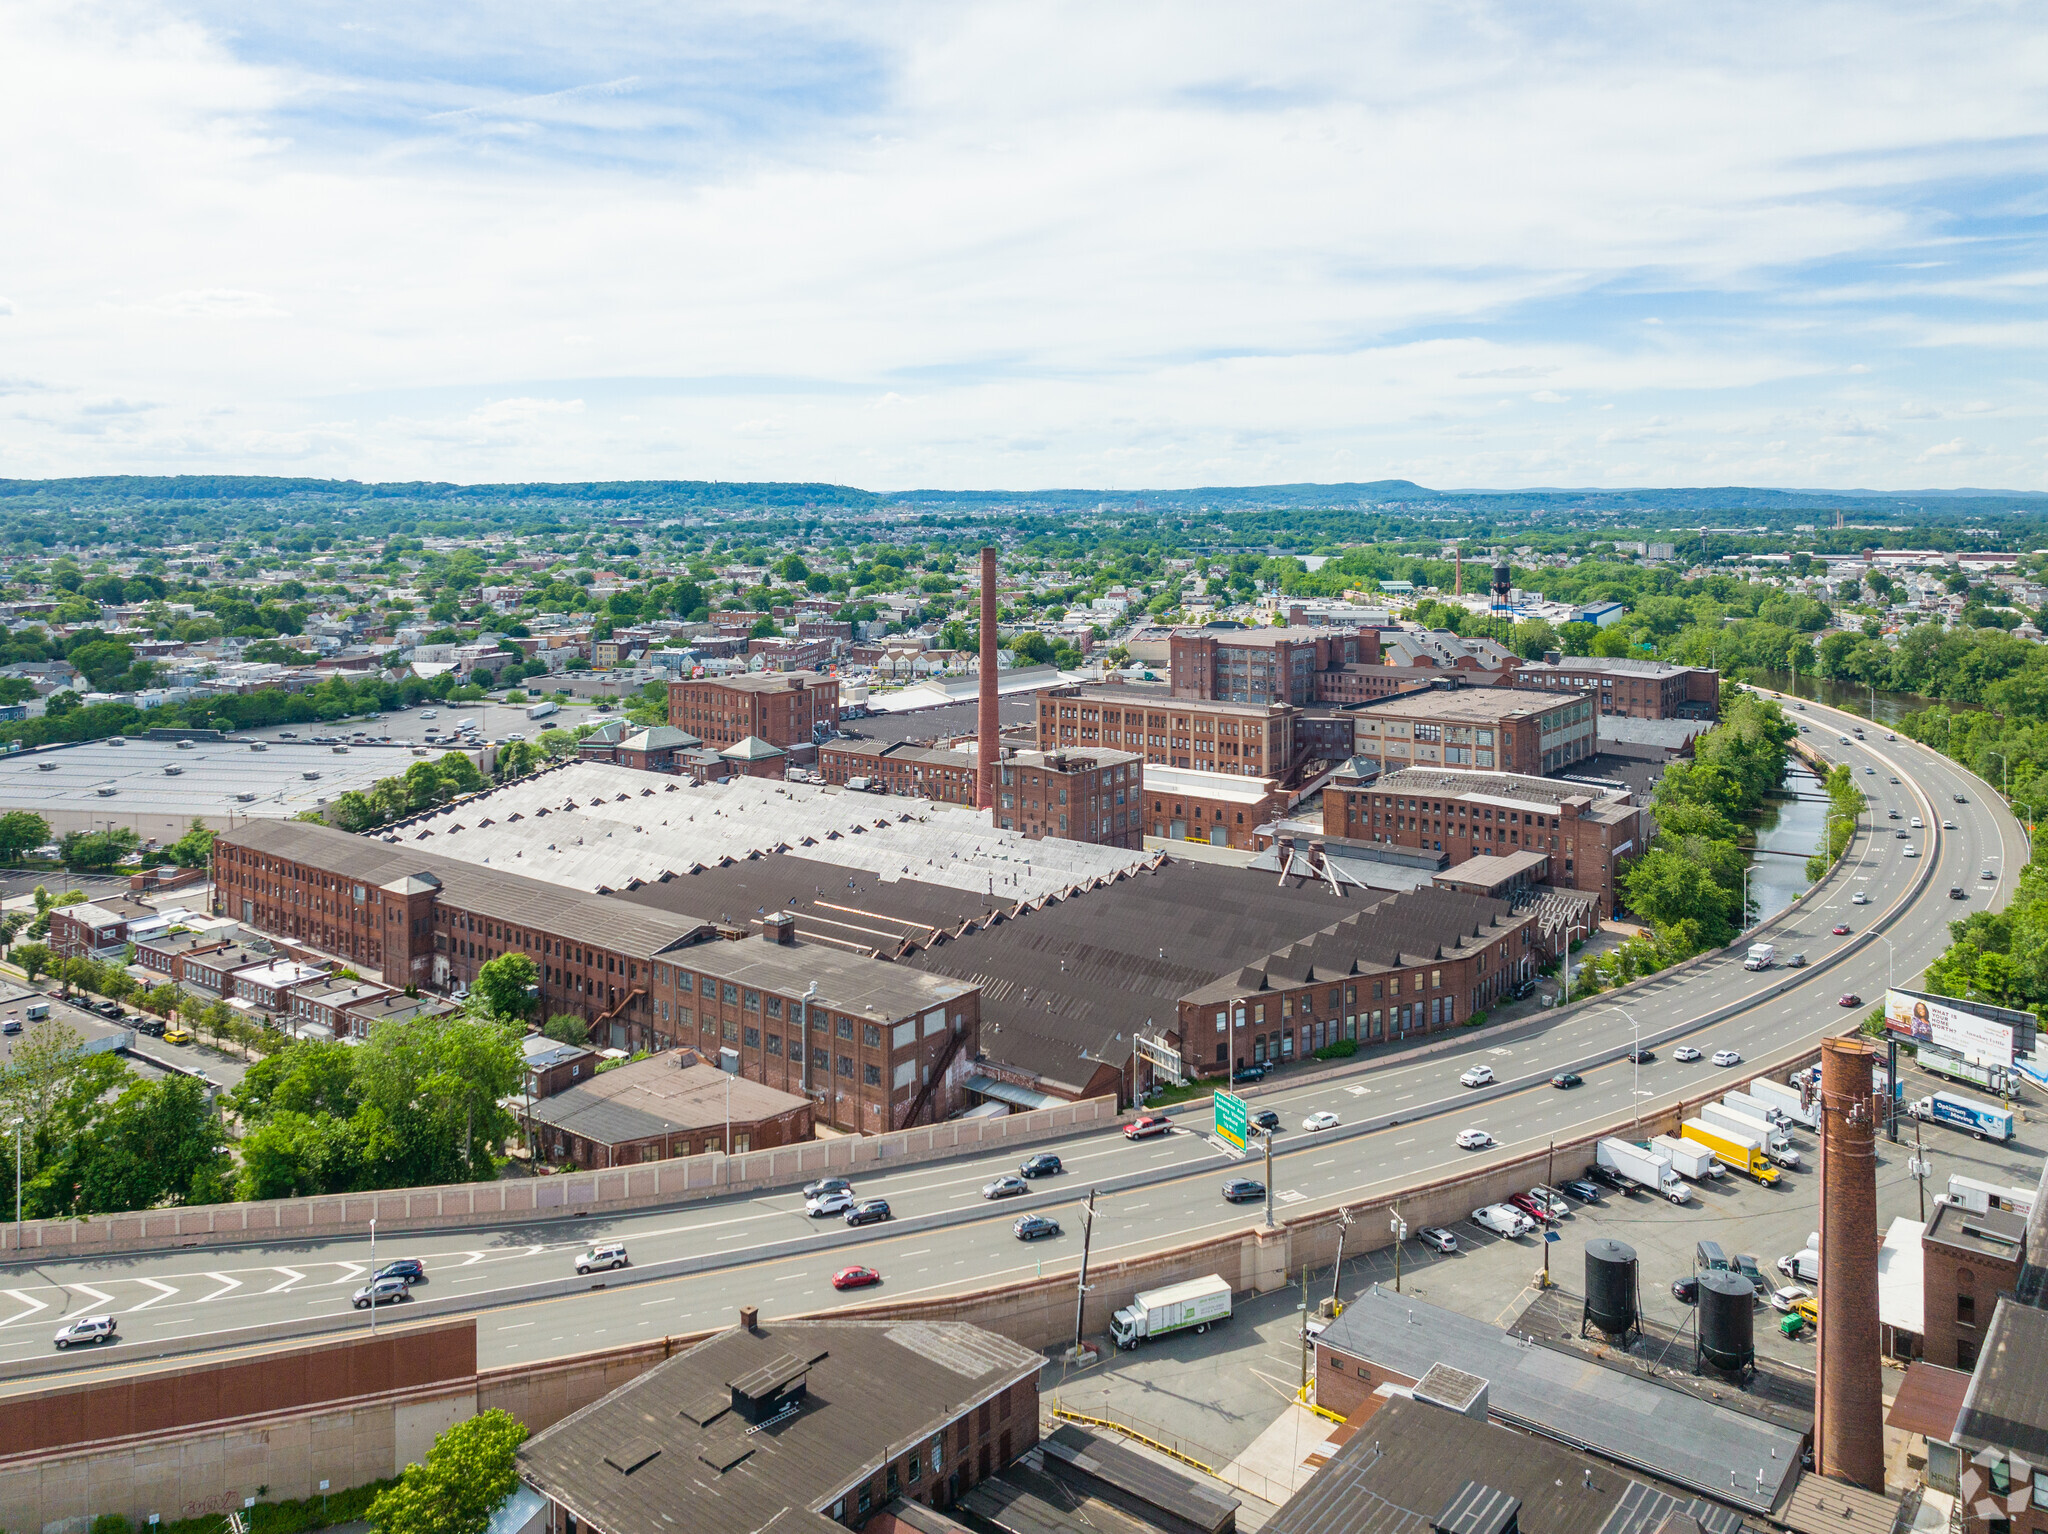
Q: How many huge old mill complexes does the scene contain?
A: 1